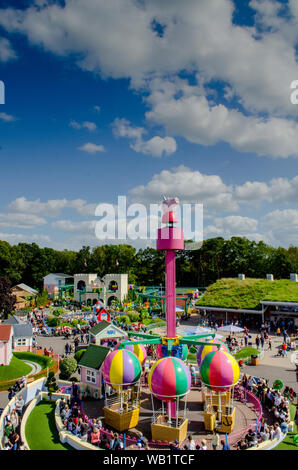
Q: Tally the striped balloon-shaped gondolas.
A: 6